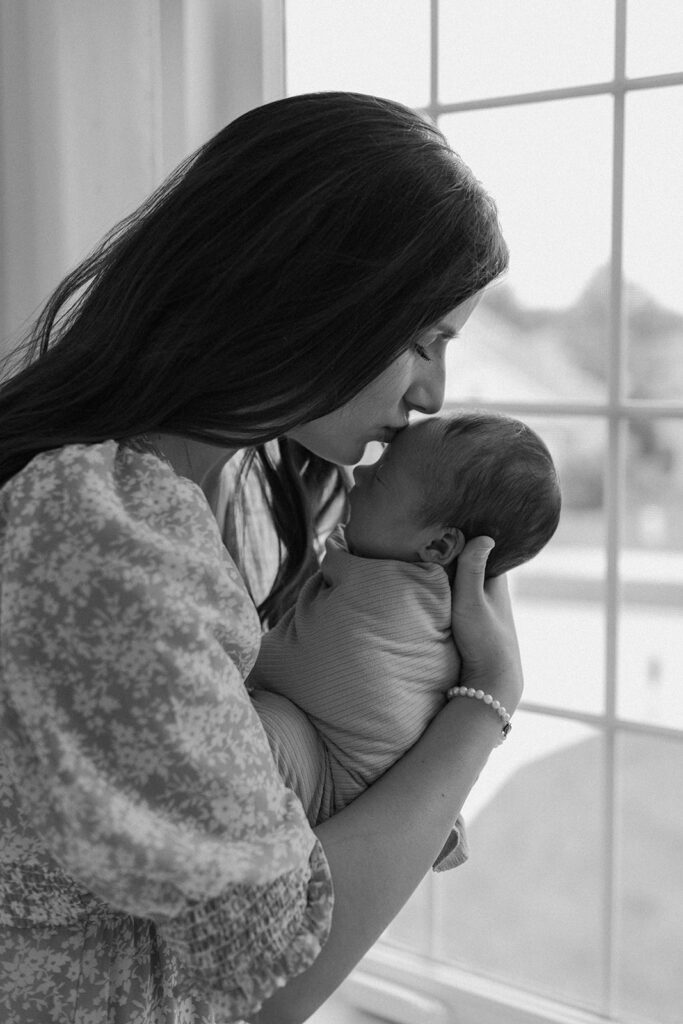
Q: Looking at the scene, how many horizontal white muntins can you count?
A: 3